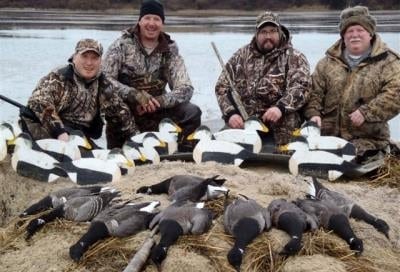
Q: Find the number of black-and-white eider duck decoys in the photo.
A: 11